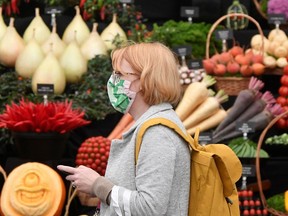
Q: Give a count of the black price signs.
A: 11